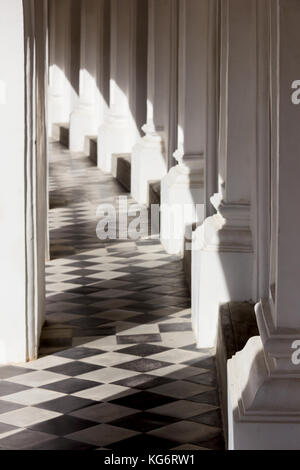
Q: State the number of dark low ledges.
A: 6